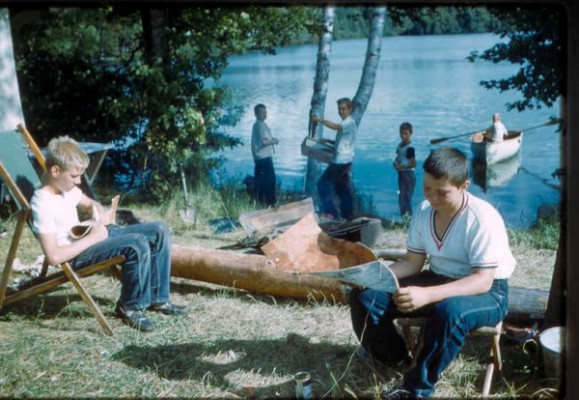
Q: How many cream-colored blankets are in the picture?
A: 0